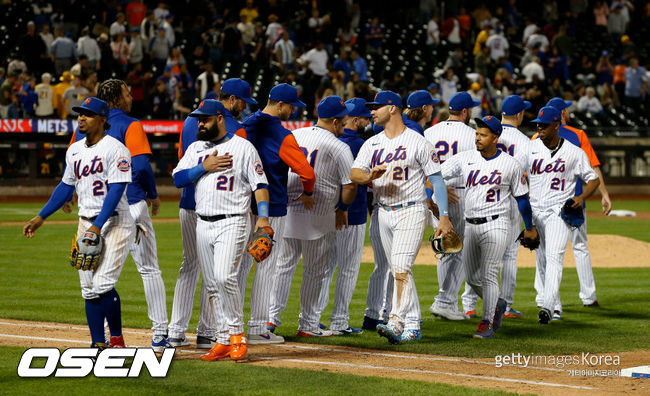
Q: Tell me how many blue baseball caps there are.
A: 13